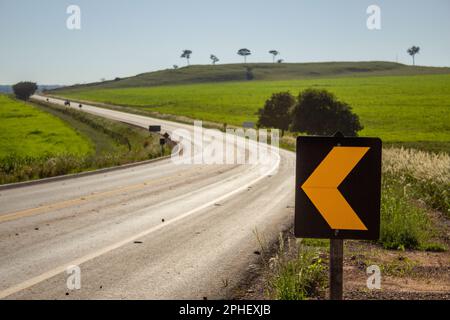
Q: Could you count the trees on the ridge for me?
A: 5